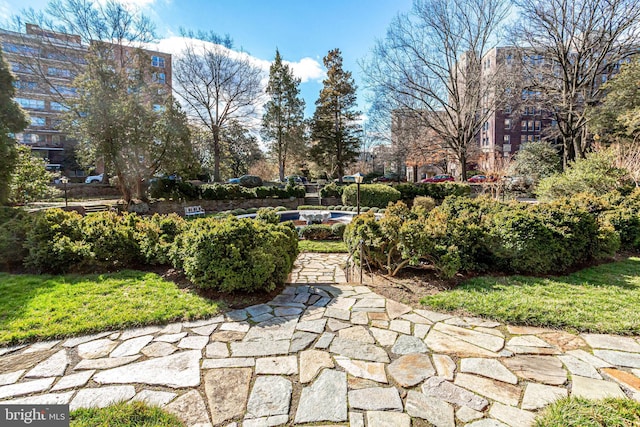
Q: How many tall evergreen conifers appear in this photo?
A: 2